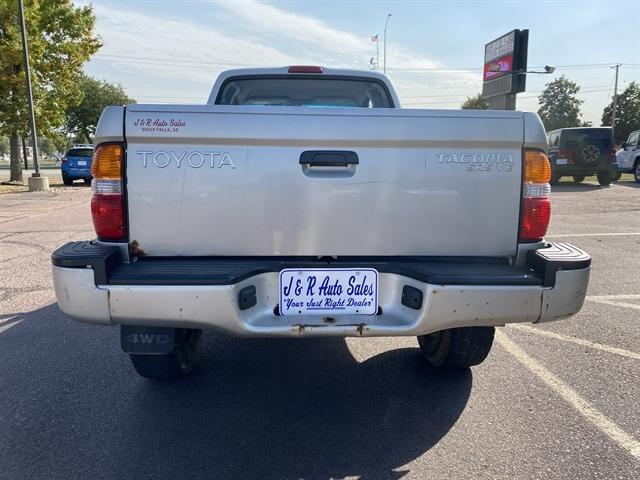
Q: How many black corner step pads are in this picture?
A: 2